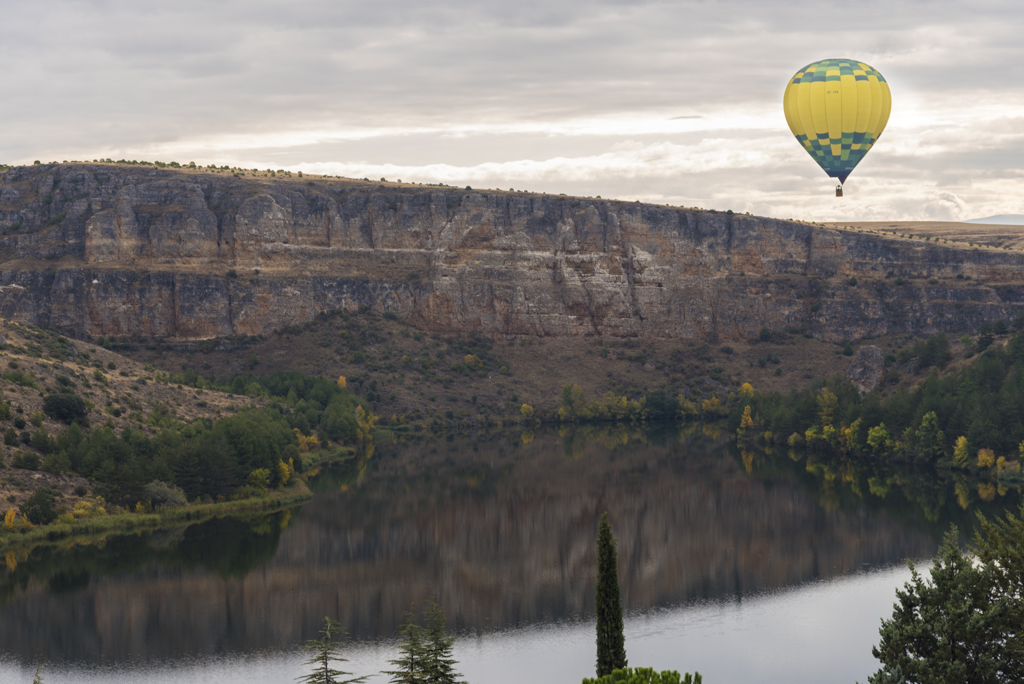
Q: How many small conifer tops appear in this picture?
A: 3